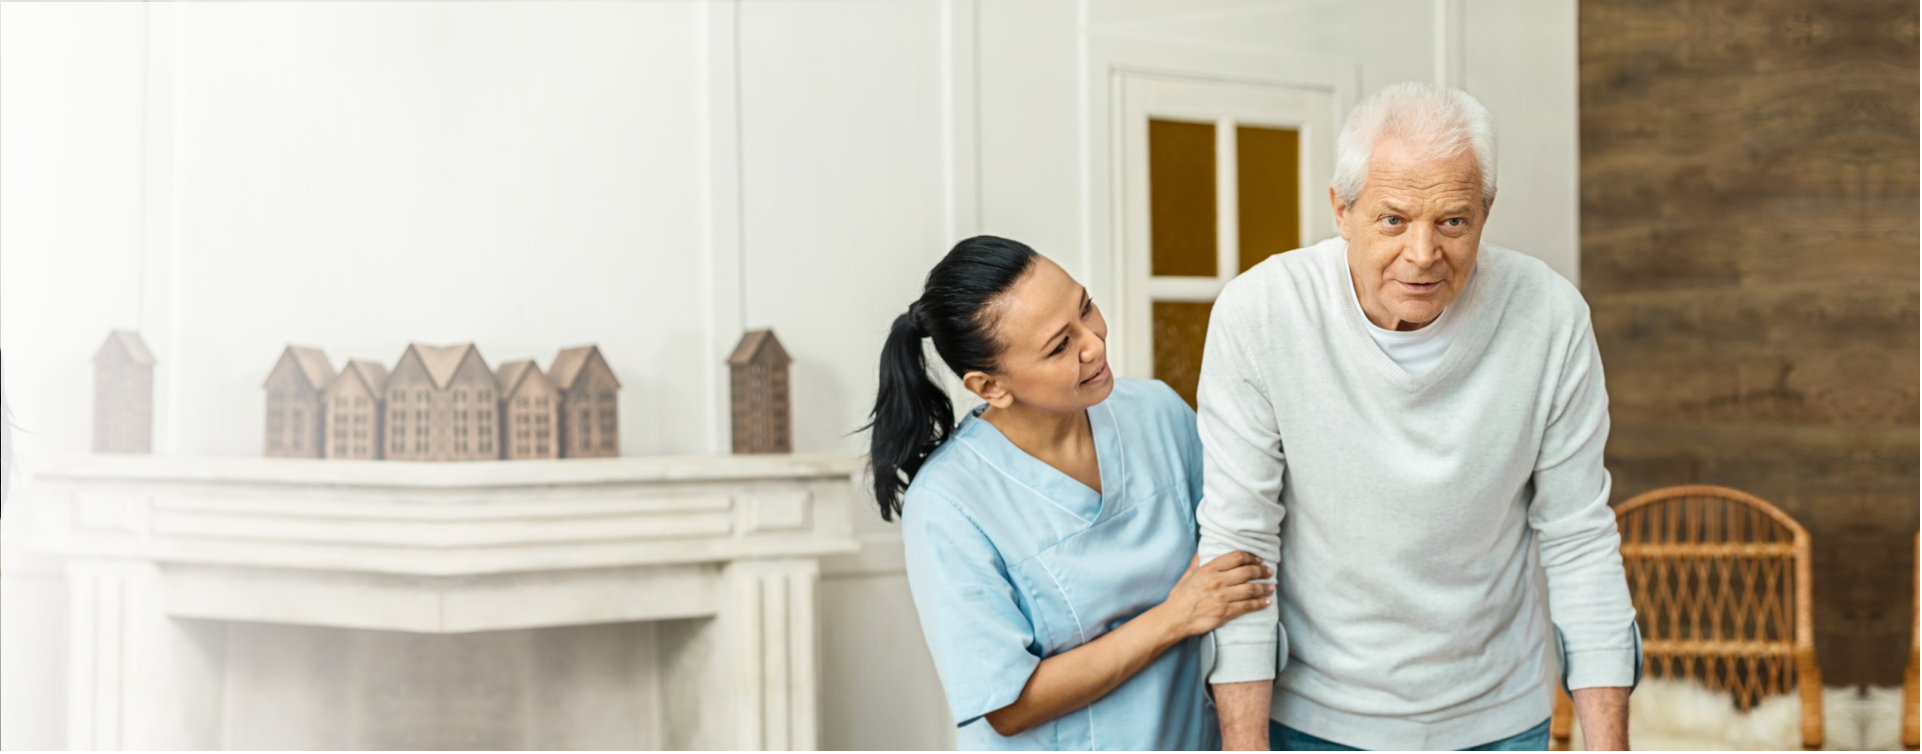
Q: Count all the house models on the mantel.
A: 7